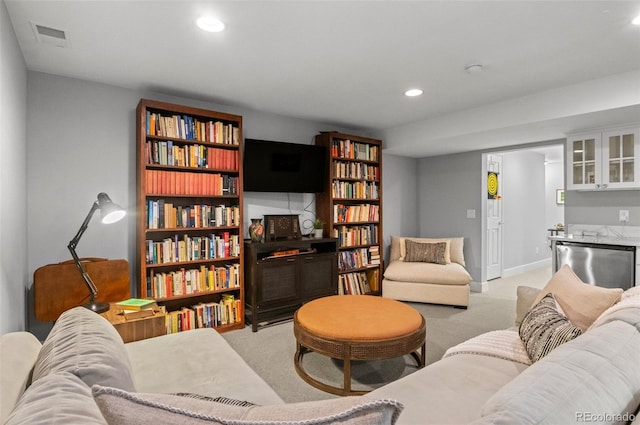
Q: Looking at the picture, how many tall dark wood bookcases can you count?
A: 2